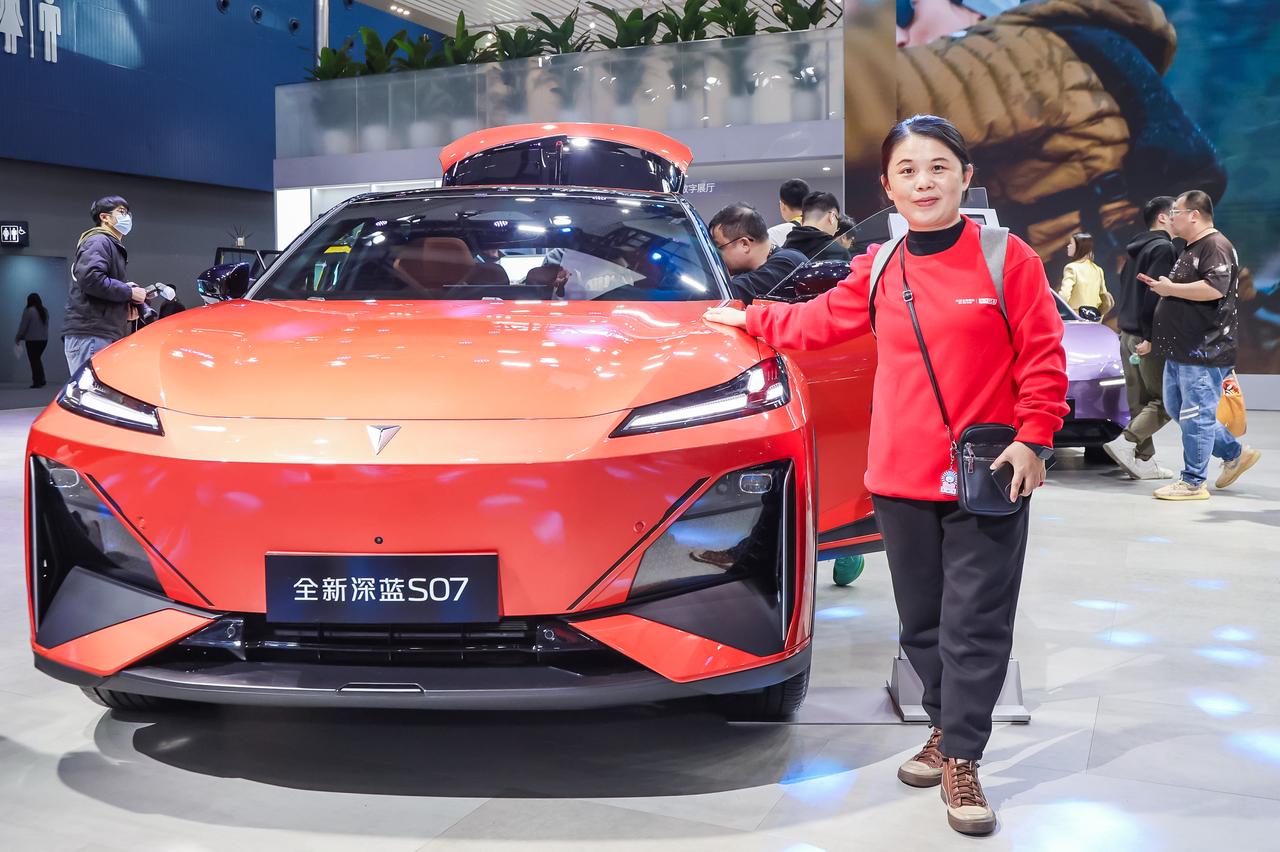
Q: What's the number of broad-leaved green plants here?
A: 10